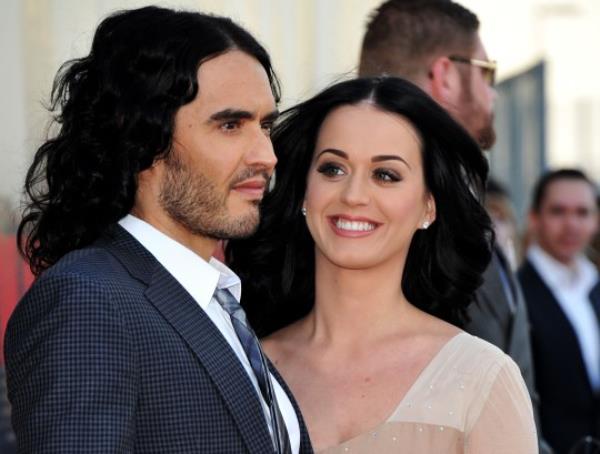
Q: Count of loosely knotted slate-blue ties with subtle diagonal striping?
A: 1